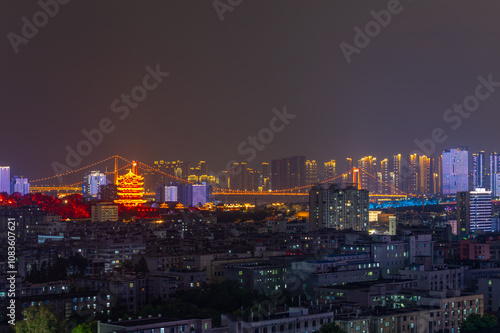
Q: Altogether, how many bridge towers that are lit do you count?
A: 3